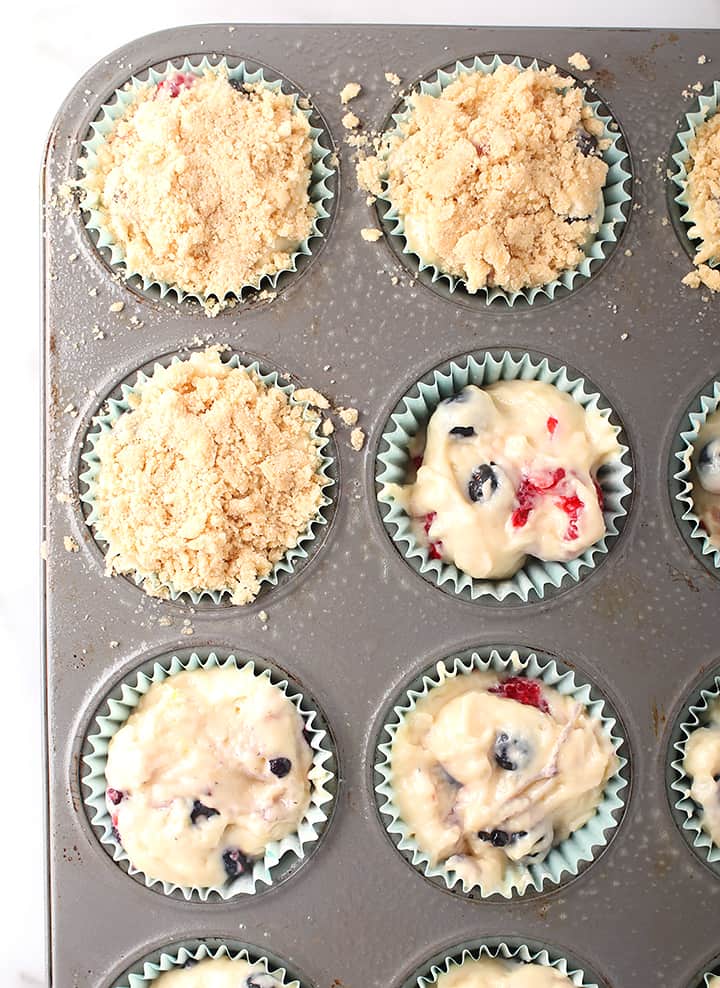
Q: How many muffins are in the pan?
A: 12